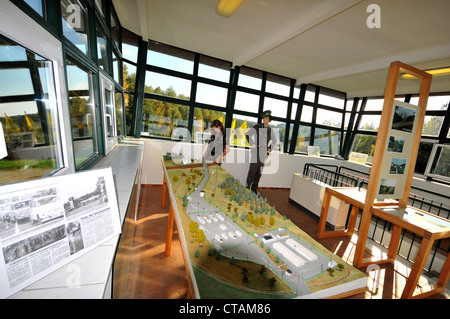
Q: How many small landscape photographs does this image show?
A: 4